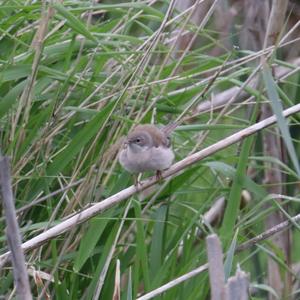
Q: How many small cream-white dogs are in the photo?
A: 0